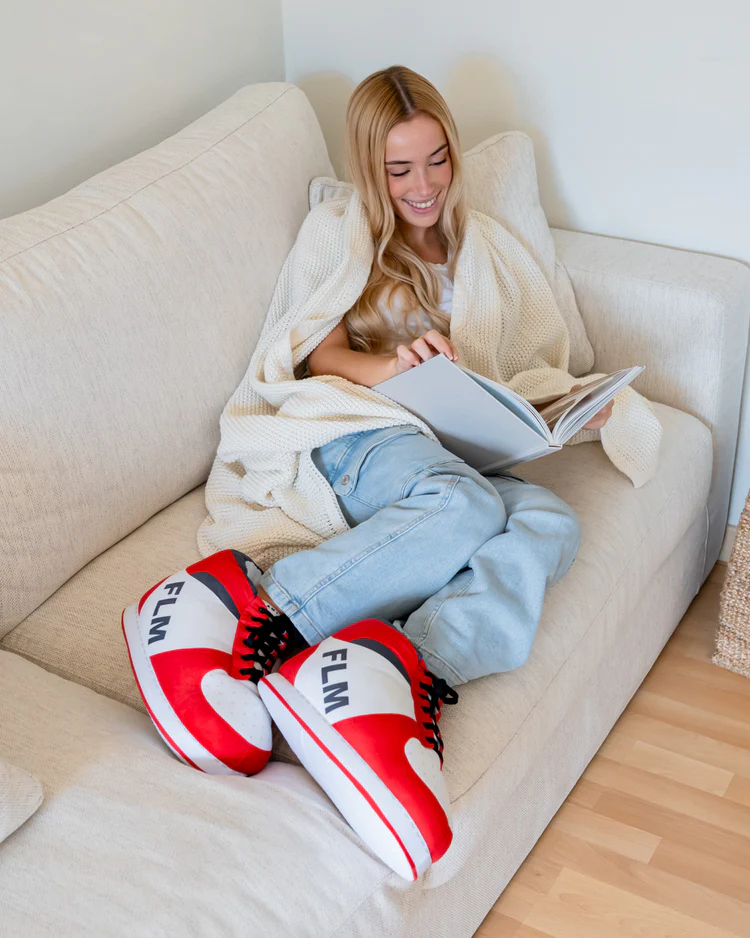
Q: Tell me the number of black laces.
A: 2